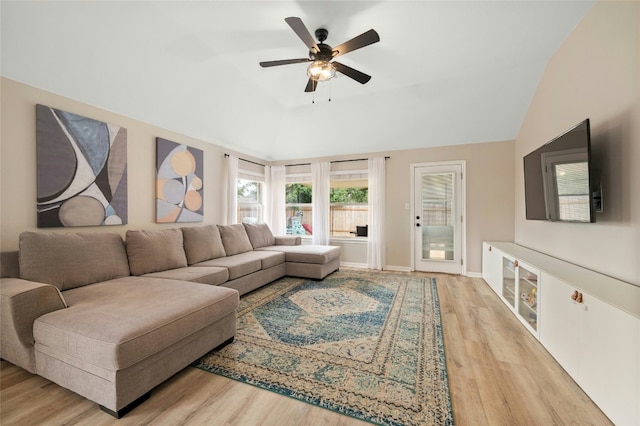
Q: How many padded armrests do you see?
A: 2